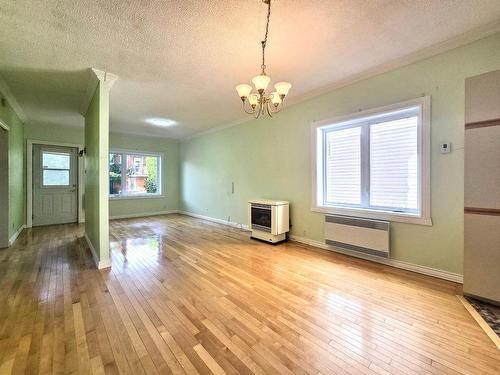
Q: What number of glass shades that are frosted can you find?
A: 5